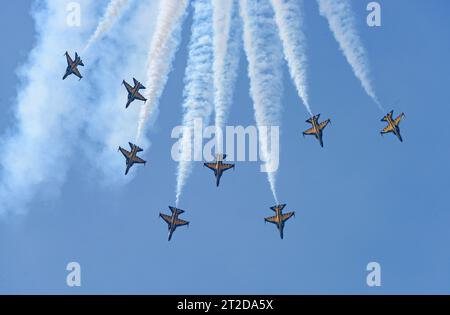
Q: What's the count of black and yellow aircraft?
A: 8